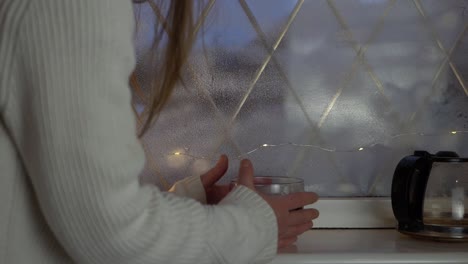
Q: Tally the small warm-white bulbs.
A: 4